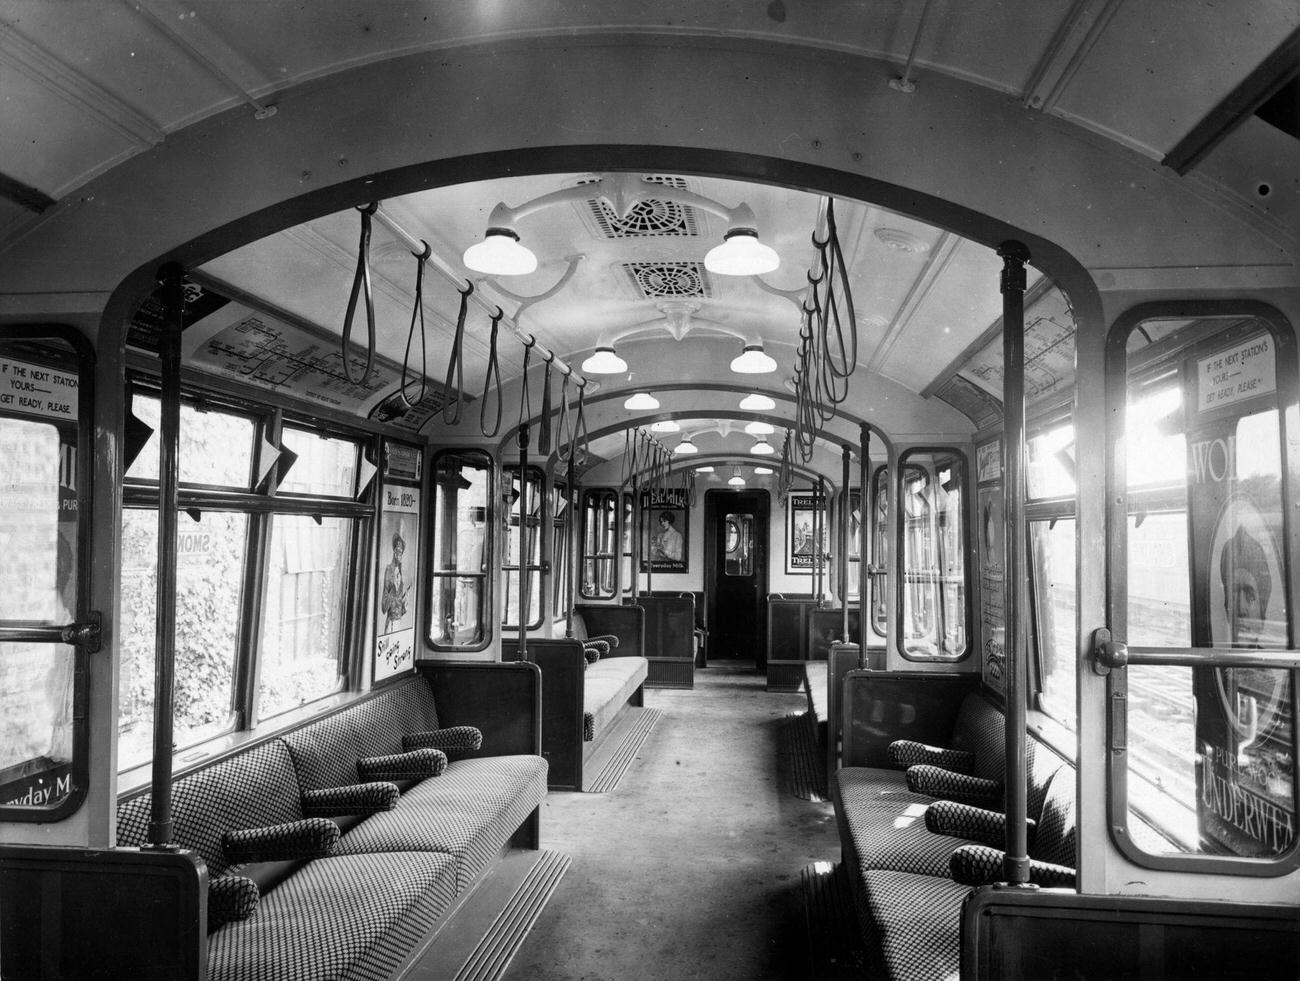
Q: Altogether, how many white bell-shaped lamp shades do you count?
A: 13